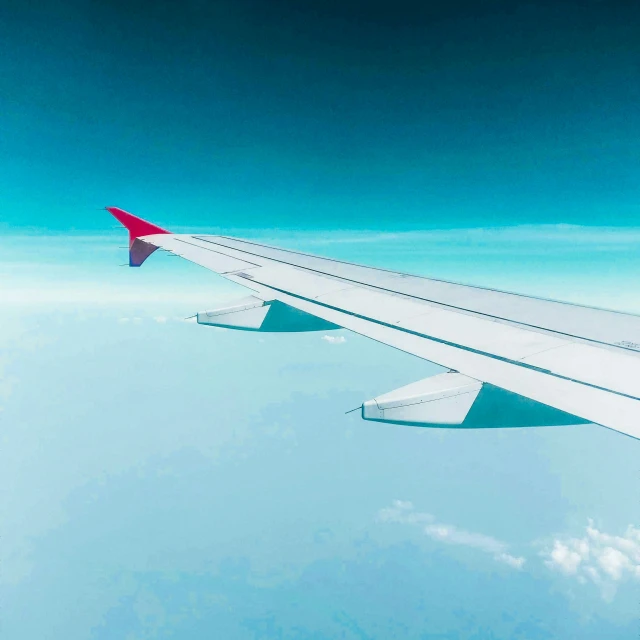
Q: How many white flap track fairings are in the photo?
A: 2